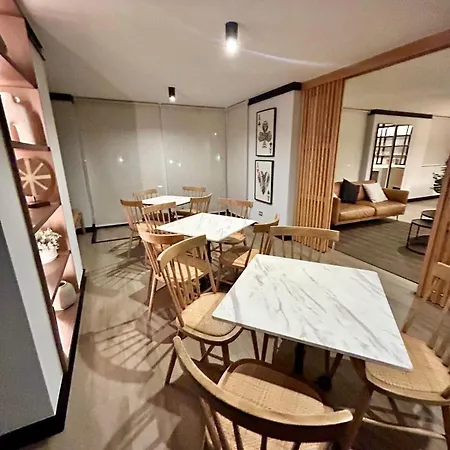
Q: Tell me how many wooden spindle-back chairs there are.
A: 12